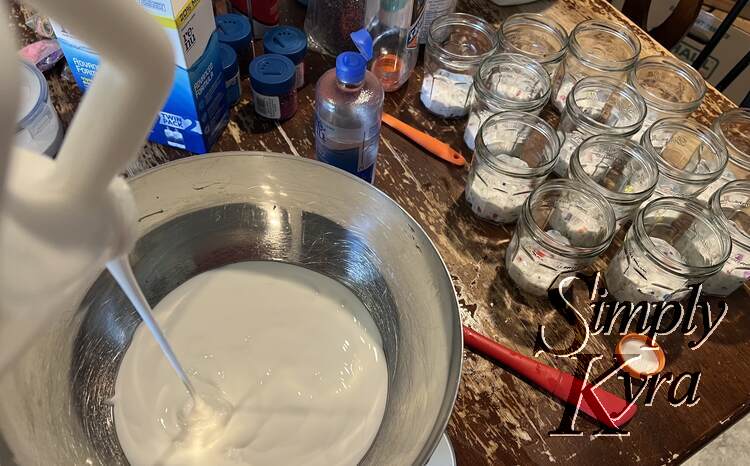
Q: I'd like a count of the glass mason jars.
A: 13